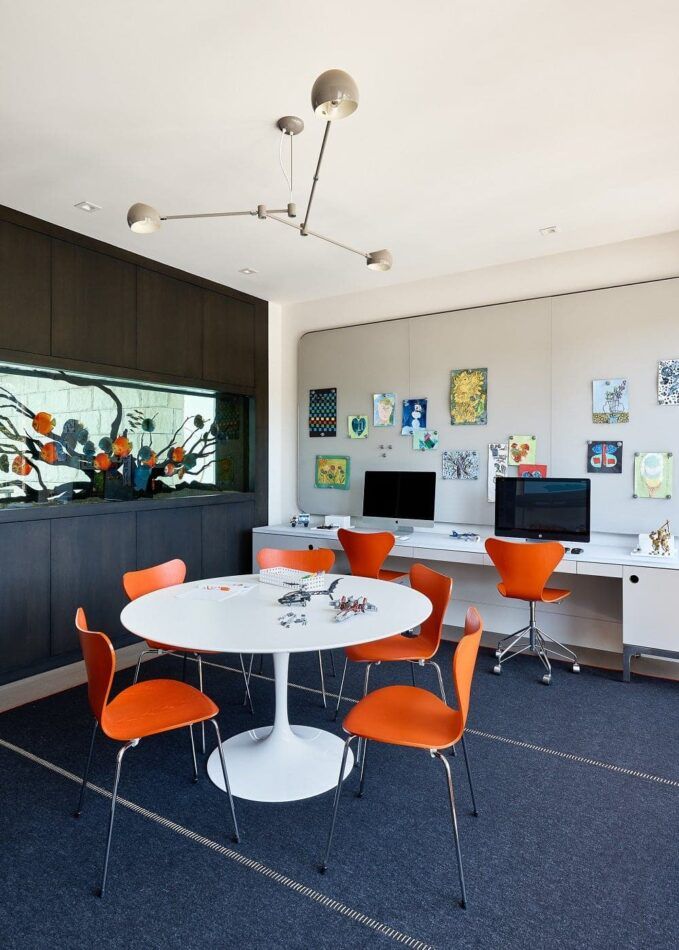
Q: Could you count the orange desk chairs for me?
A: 2